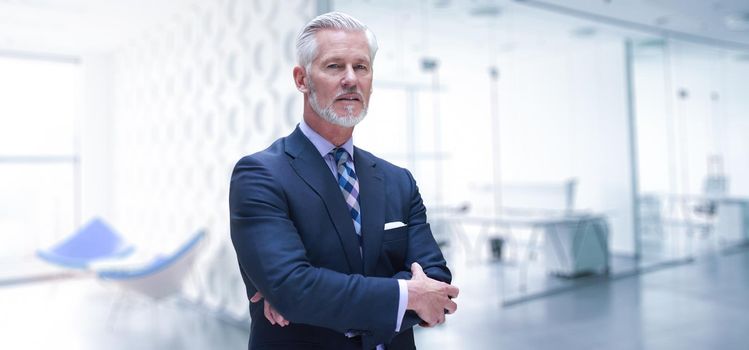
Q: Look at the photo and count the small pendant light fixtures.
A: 4